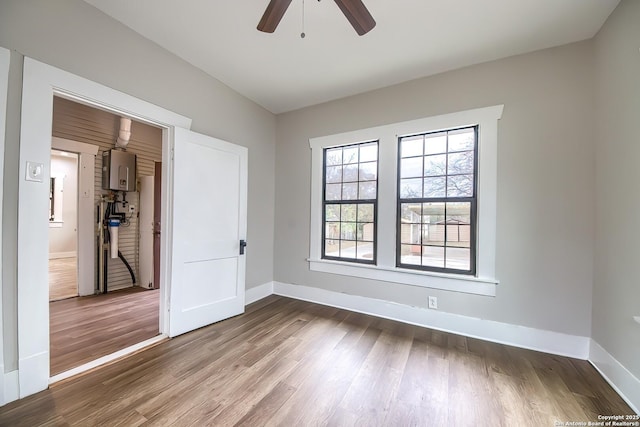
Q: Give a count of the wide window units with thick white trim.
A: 1